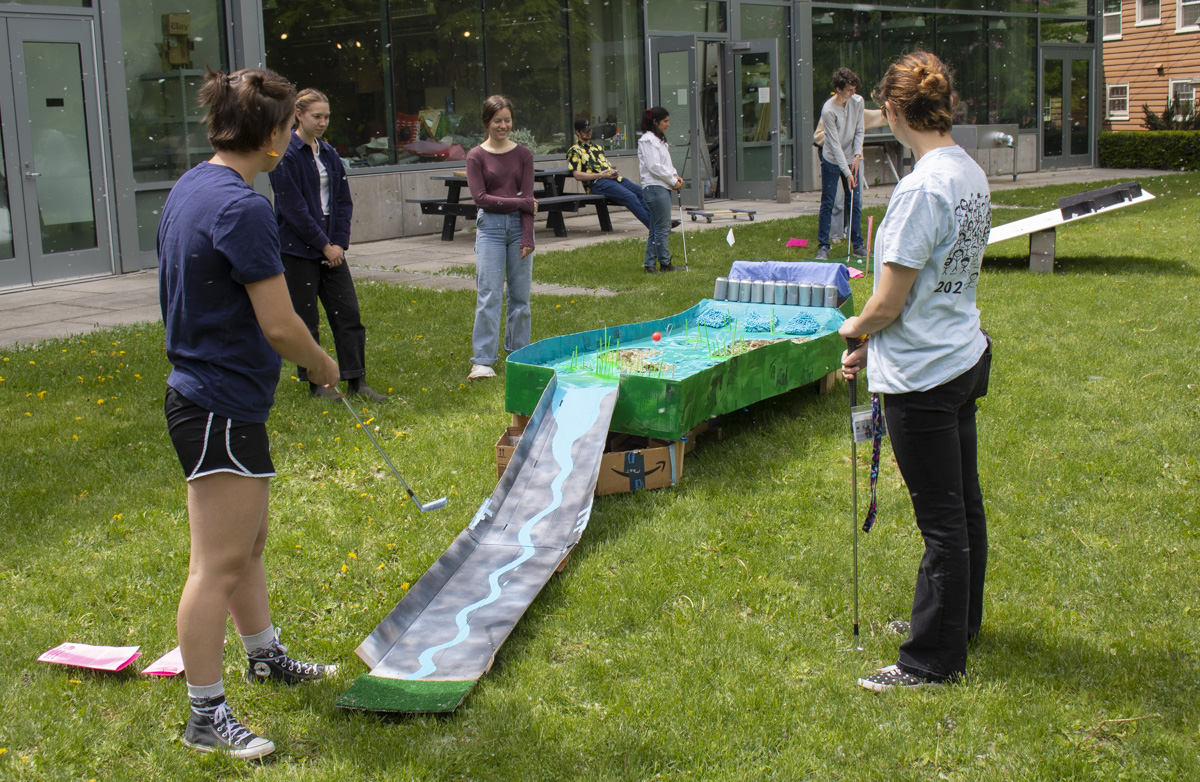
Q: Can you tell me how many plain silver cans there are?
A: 10